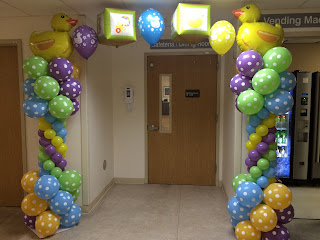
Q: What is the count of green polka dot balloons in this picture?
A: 9